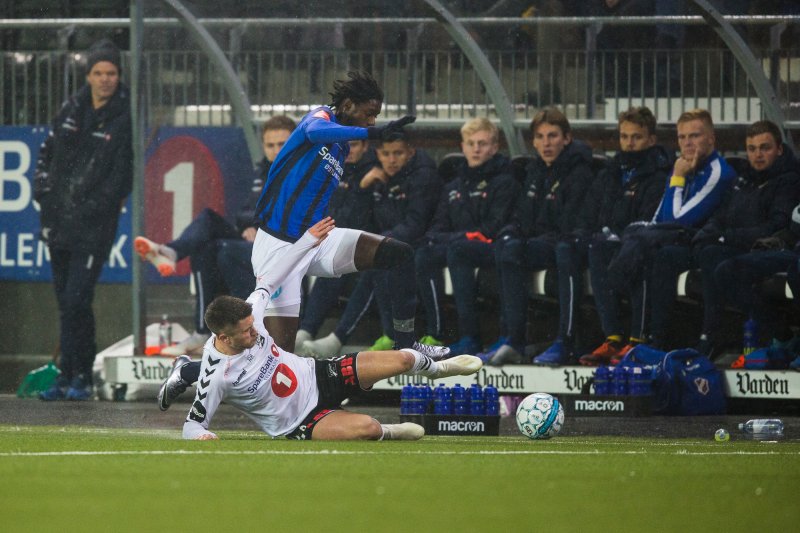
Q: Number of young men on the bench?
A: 8